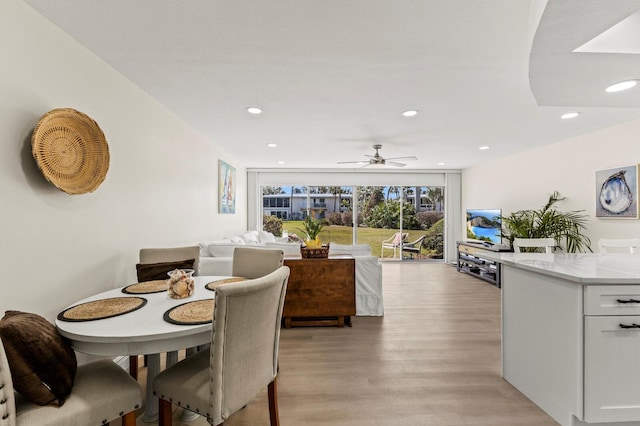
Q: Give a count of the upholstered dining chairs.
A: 4